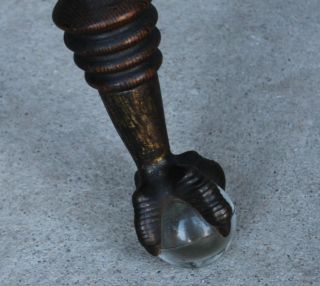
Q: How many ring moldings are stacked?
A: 4